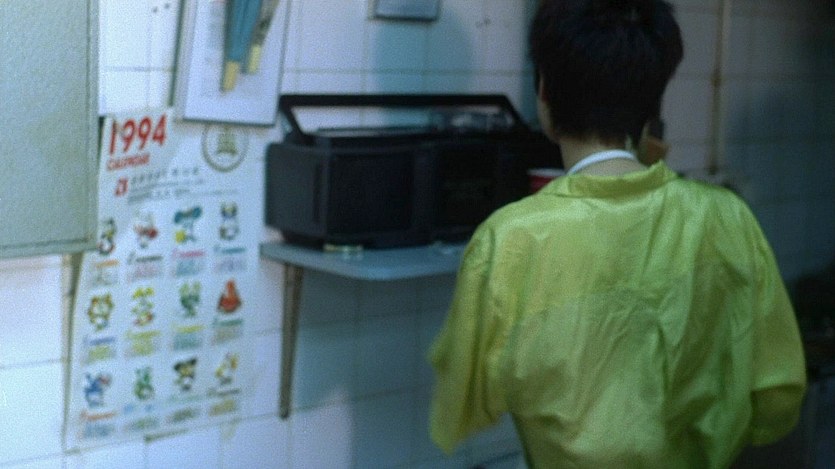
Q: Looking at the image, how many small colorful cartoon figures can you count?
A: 12